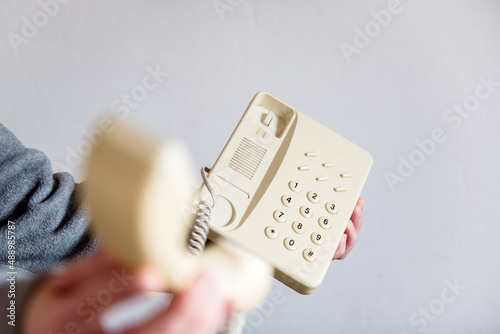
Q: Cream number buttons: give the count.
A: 10